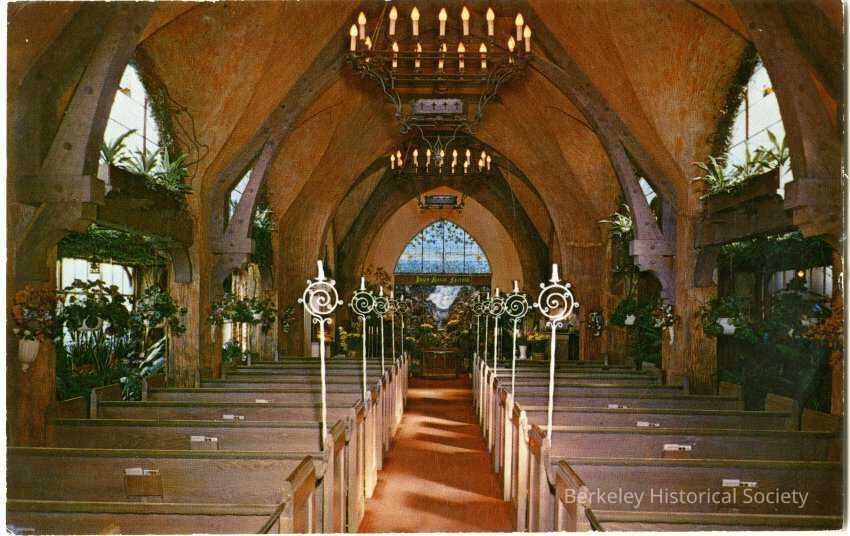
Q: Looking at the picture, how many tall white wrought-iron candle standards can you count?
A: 10